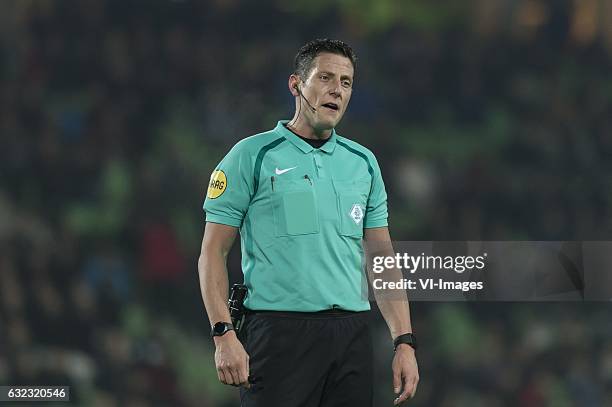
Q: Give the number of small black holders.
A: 1